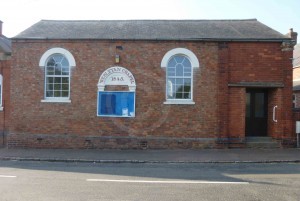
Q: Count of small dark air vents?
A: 4